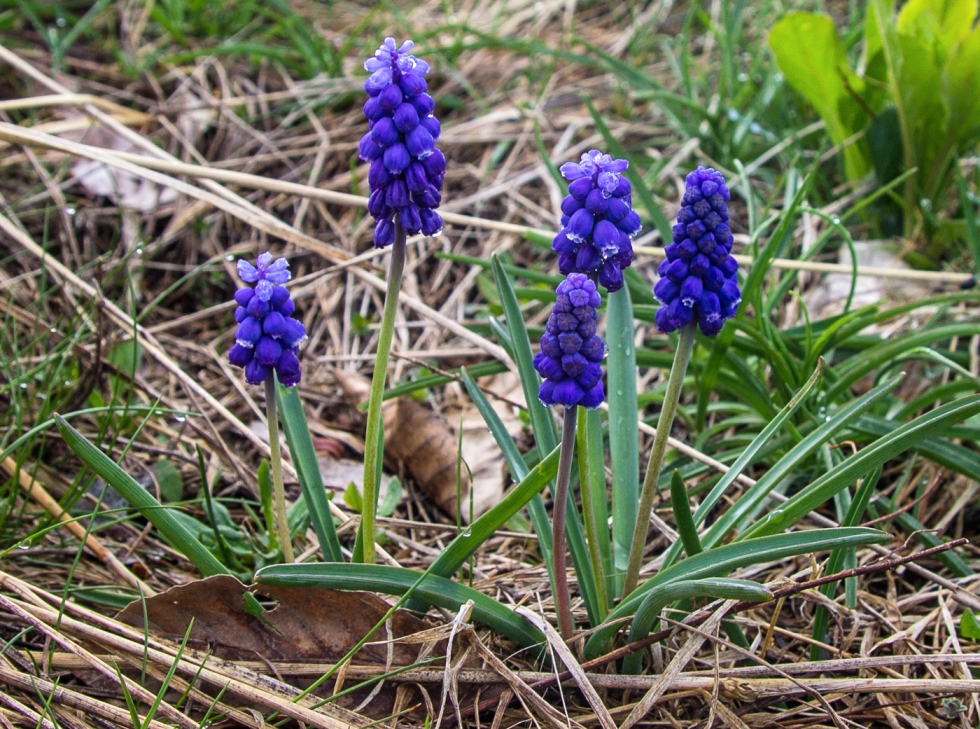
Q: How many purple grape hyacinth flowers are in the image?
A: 5